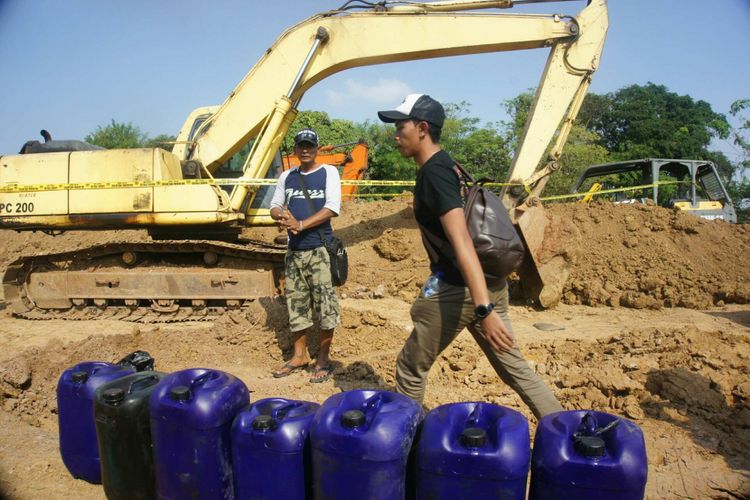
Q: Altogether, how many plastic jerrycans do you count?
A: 7